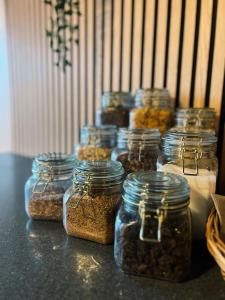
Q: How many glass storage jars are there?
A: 9